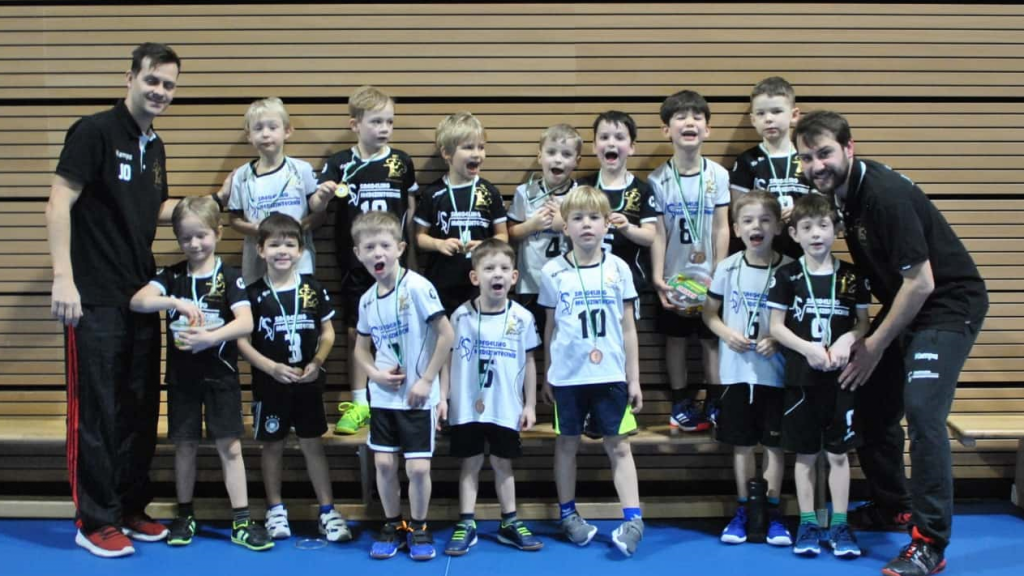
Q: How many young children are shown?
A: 14